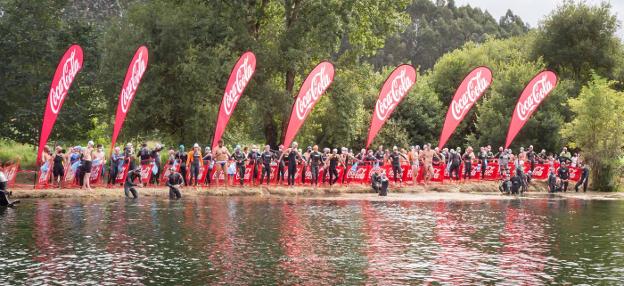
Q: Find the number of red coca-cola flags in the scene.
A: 7